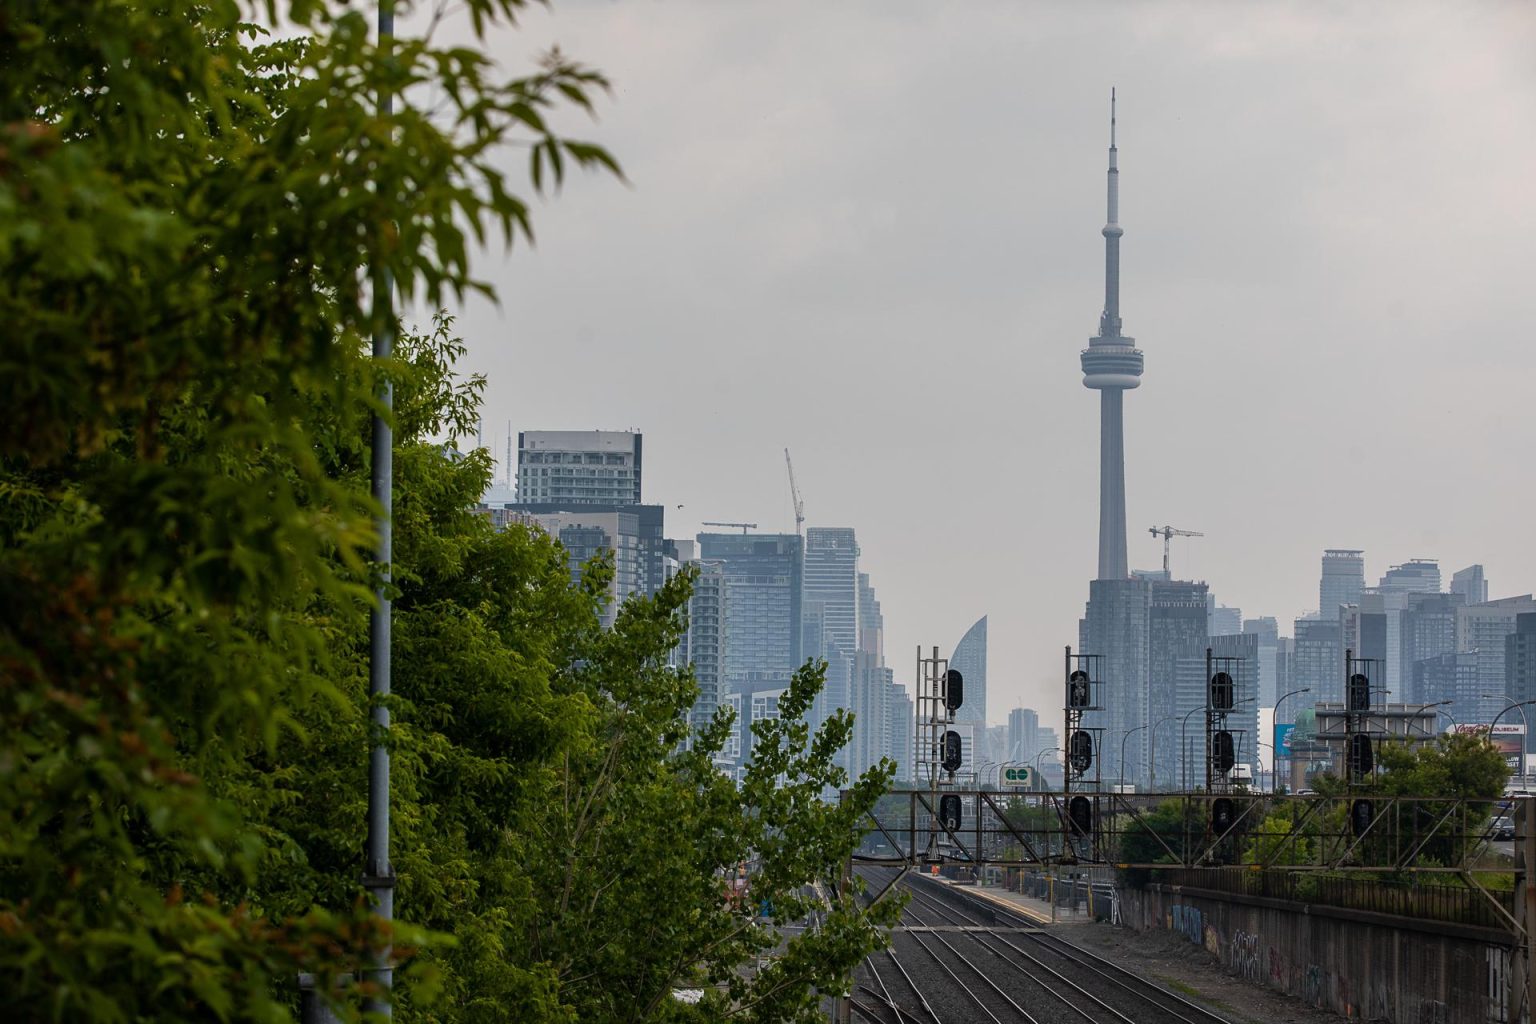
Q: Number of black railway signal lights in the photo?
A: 12